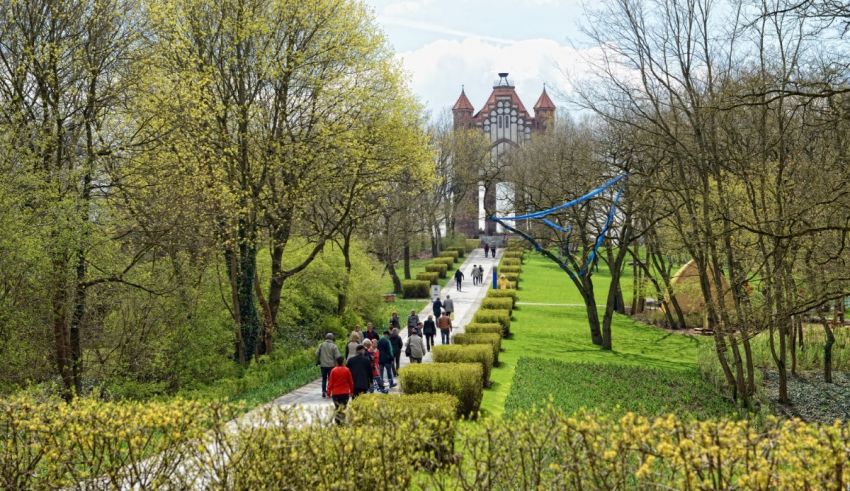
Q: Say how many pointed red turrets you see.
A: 2